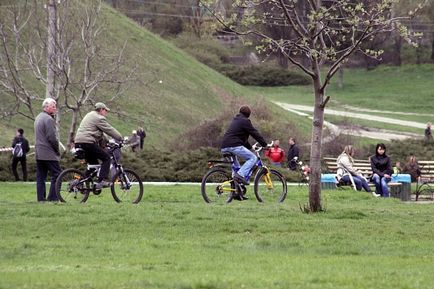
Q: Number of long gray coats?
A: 1